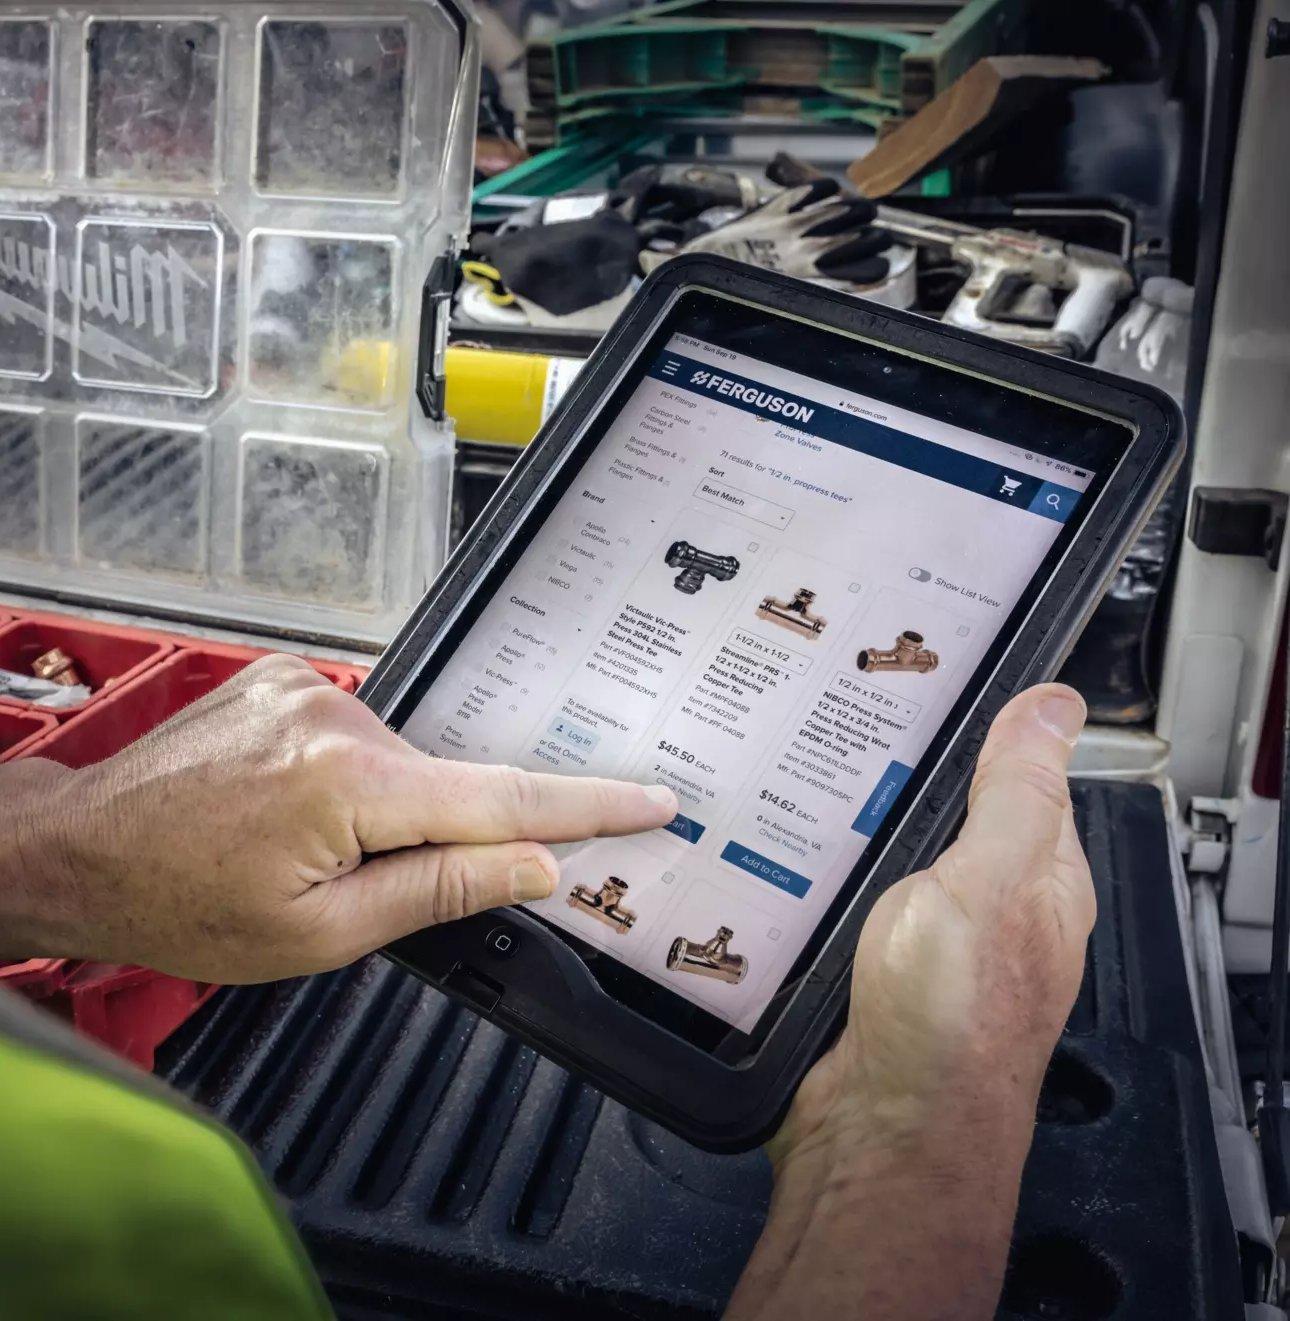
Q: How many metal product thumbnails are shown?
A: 5